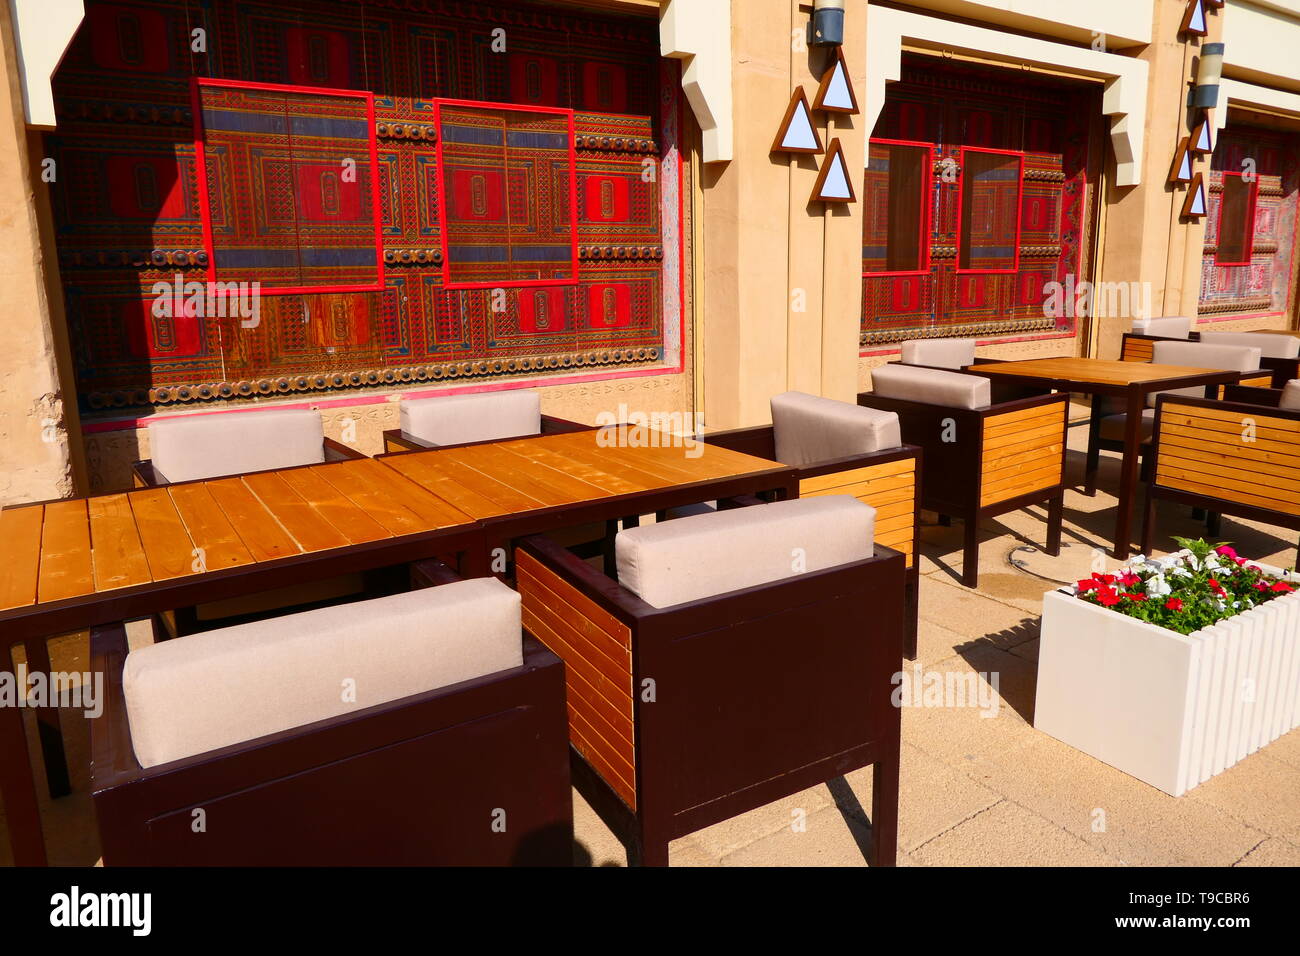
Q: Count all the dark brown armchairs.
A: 11